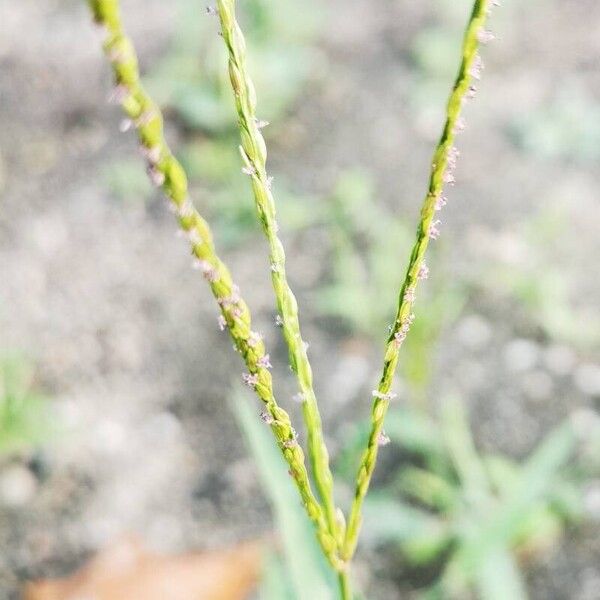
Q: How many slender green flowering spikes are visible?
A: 3